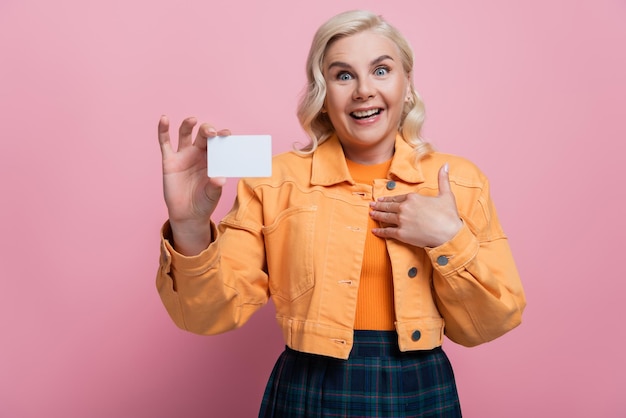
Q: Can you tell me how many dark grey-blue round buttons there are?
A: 4